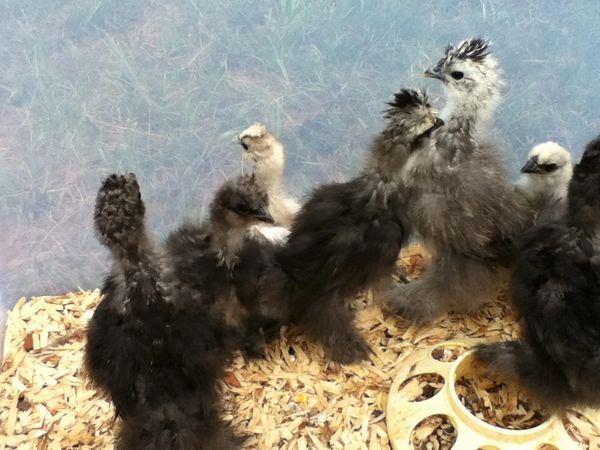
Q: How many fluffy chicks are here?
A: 7